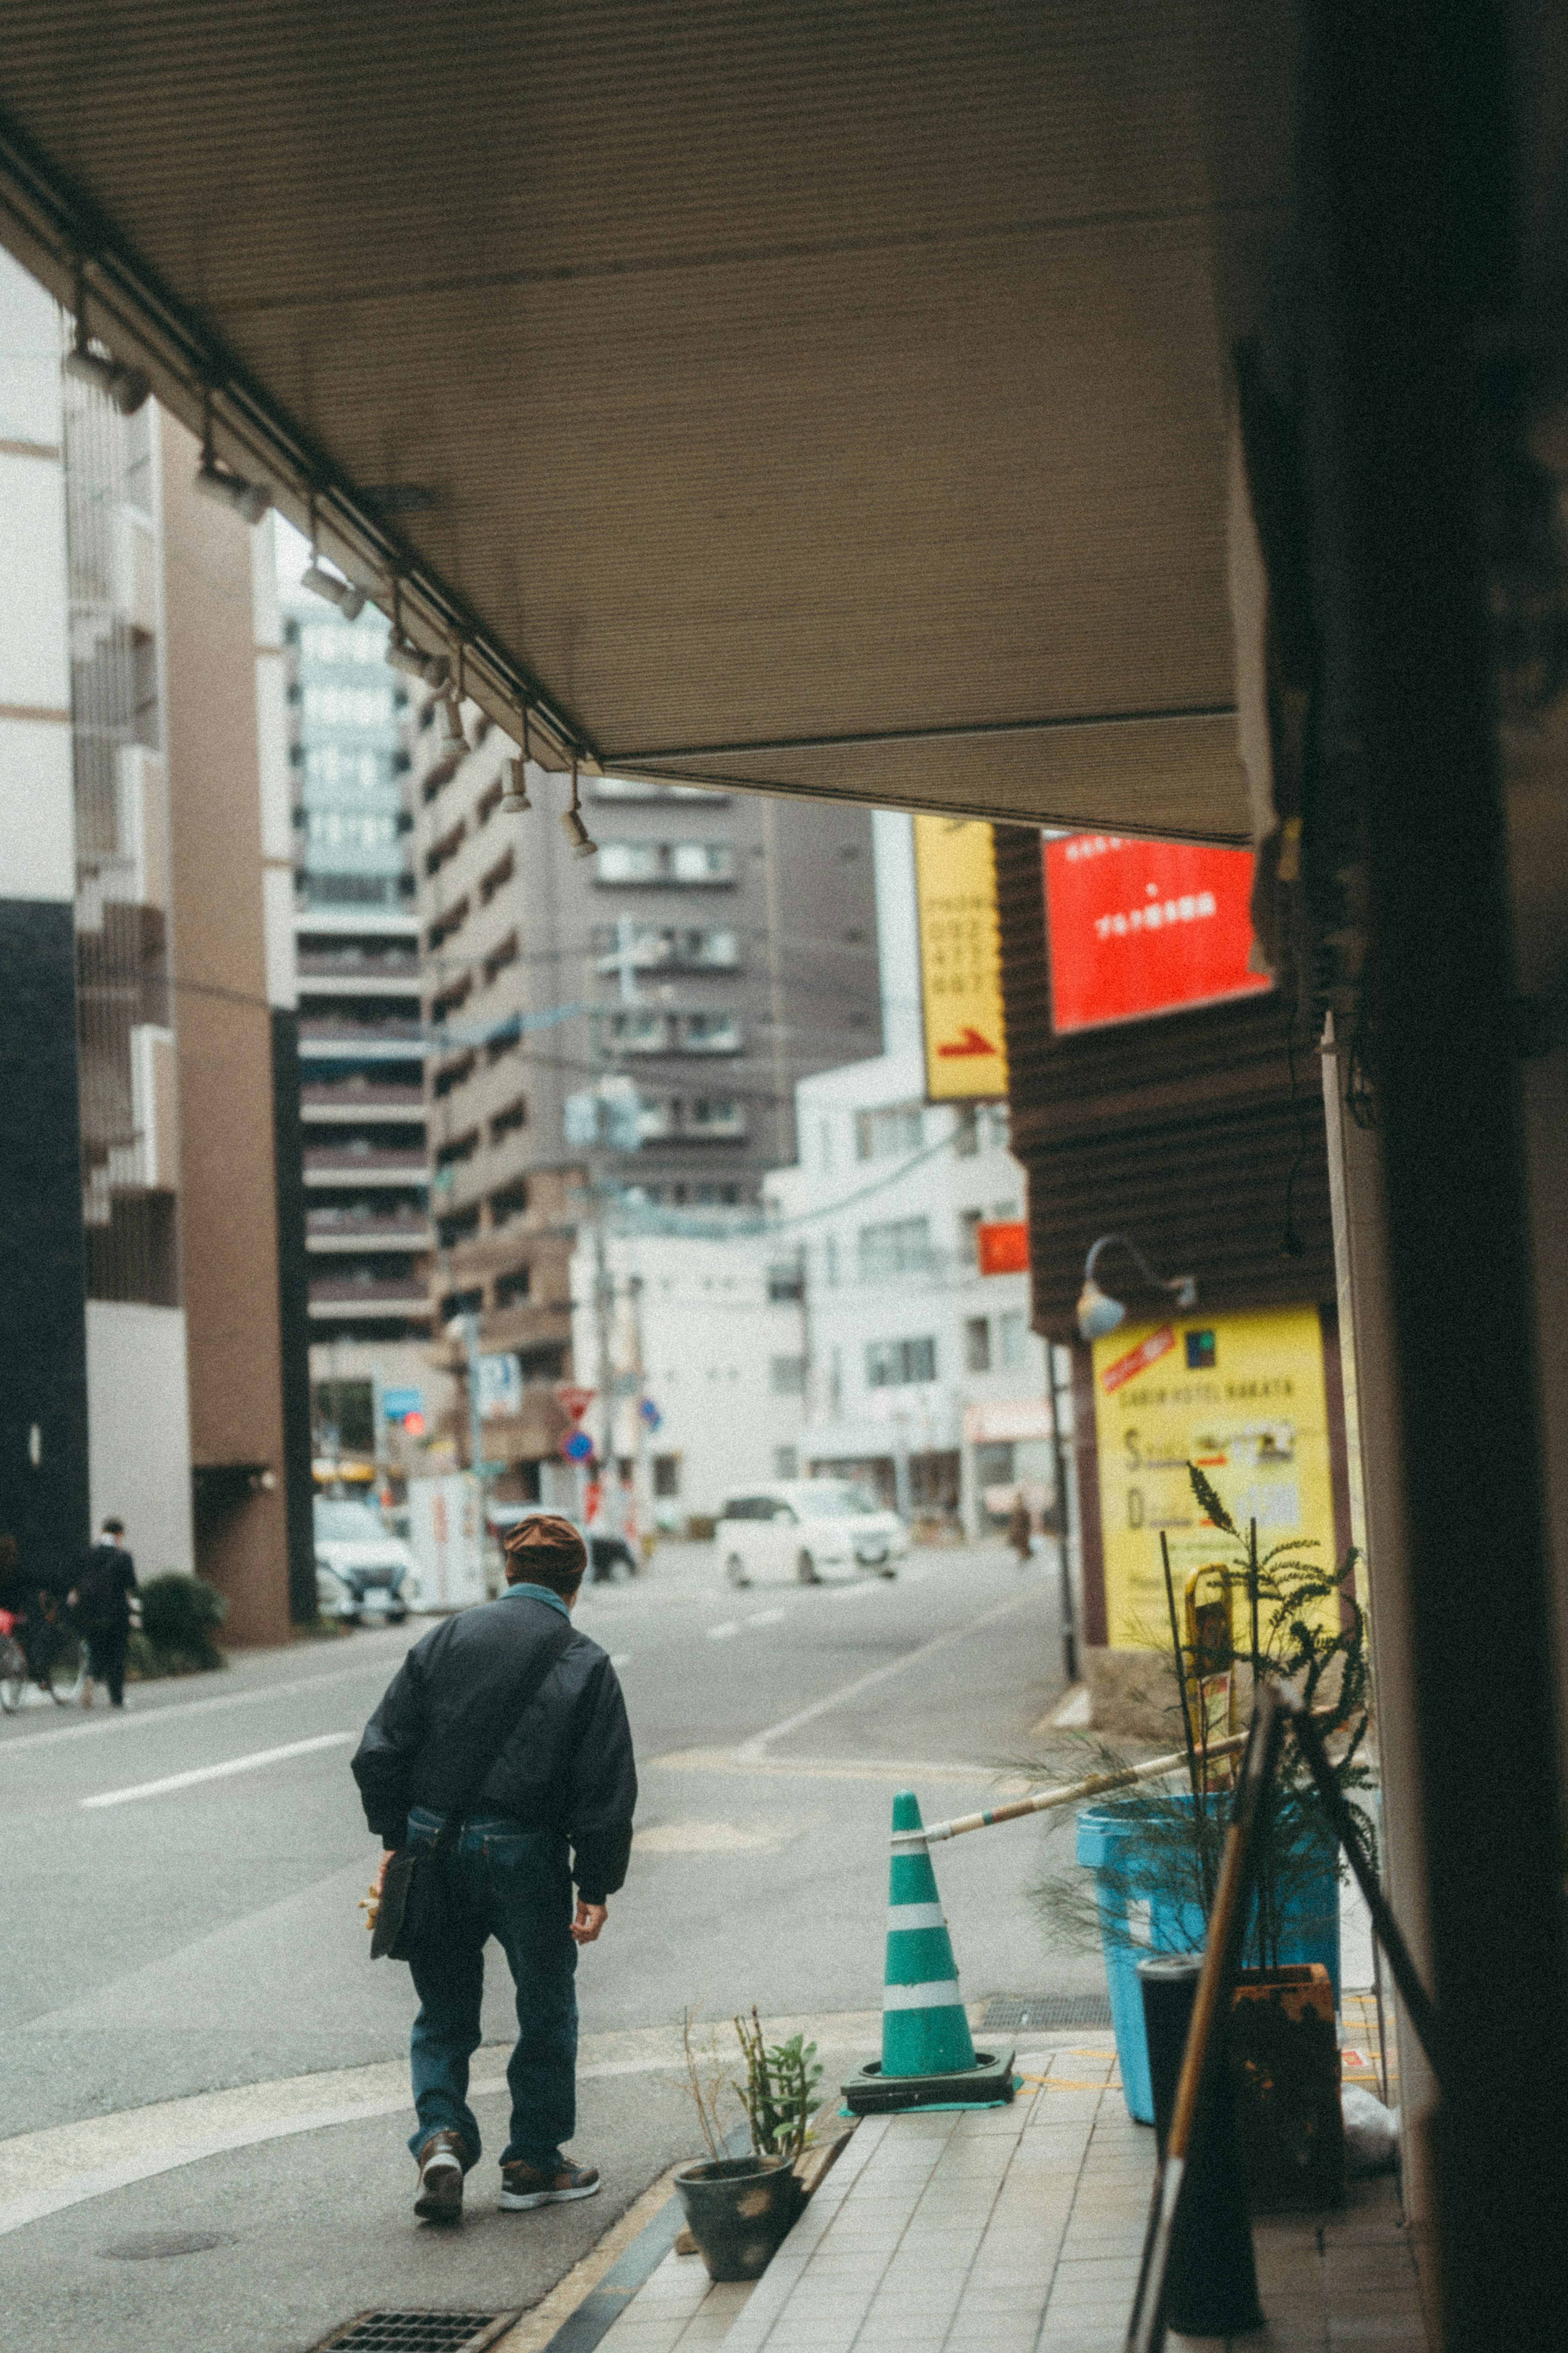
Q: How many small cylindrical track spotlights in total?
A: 7